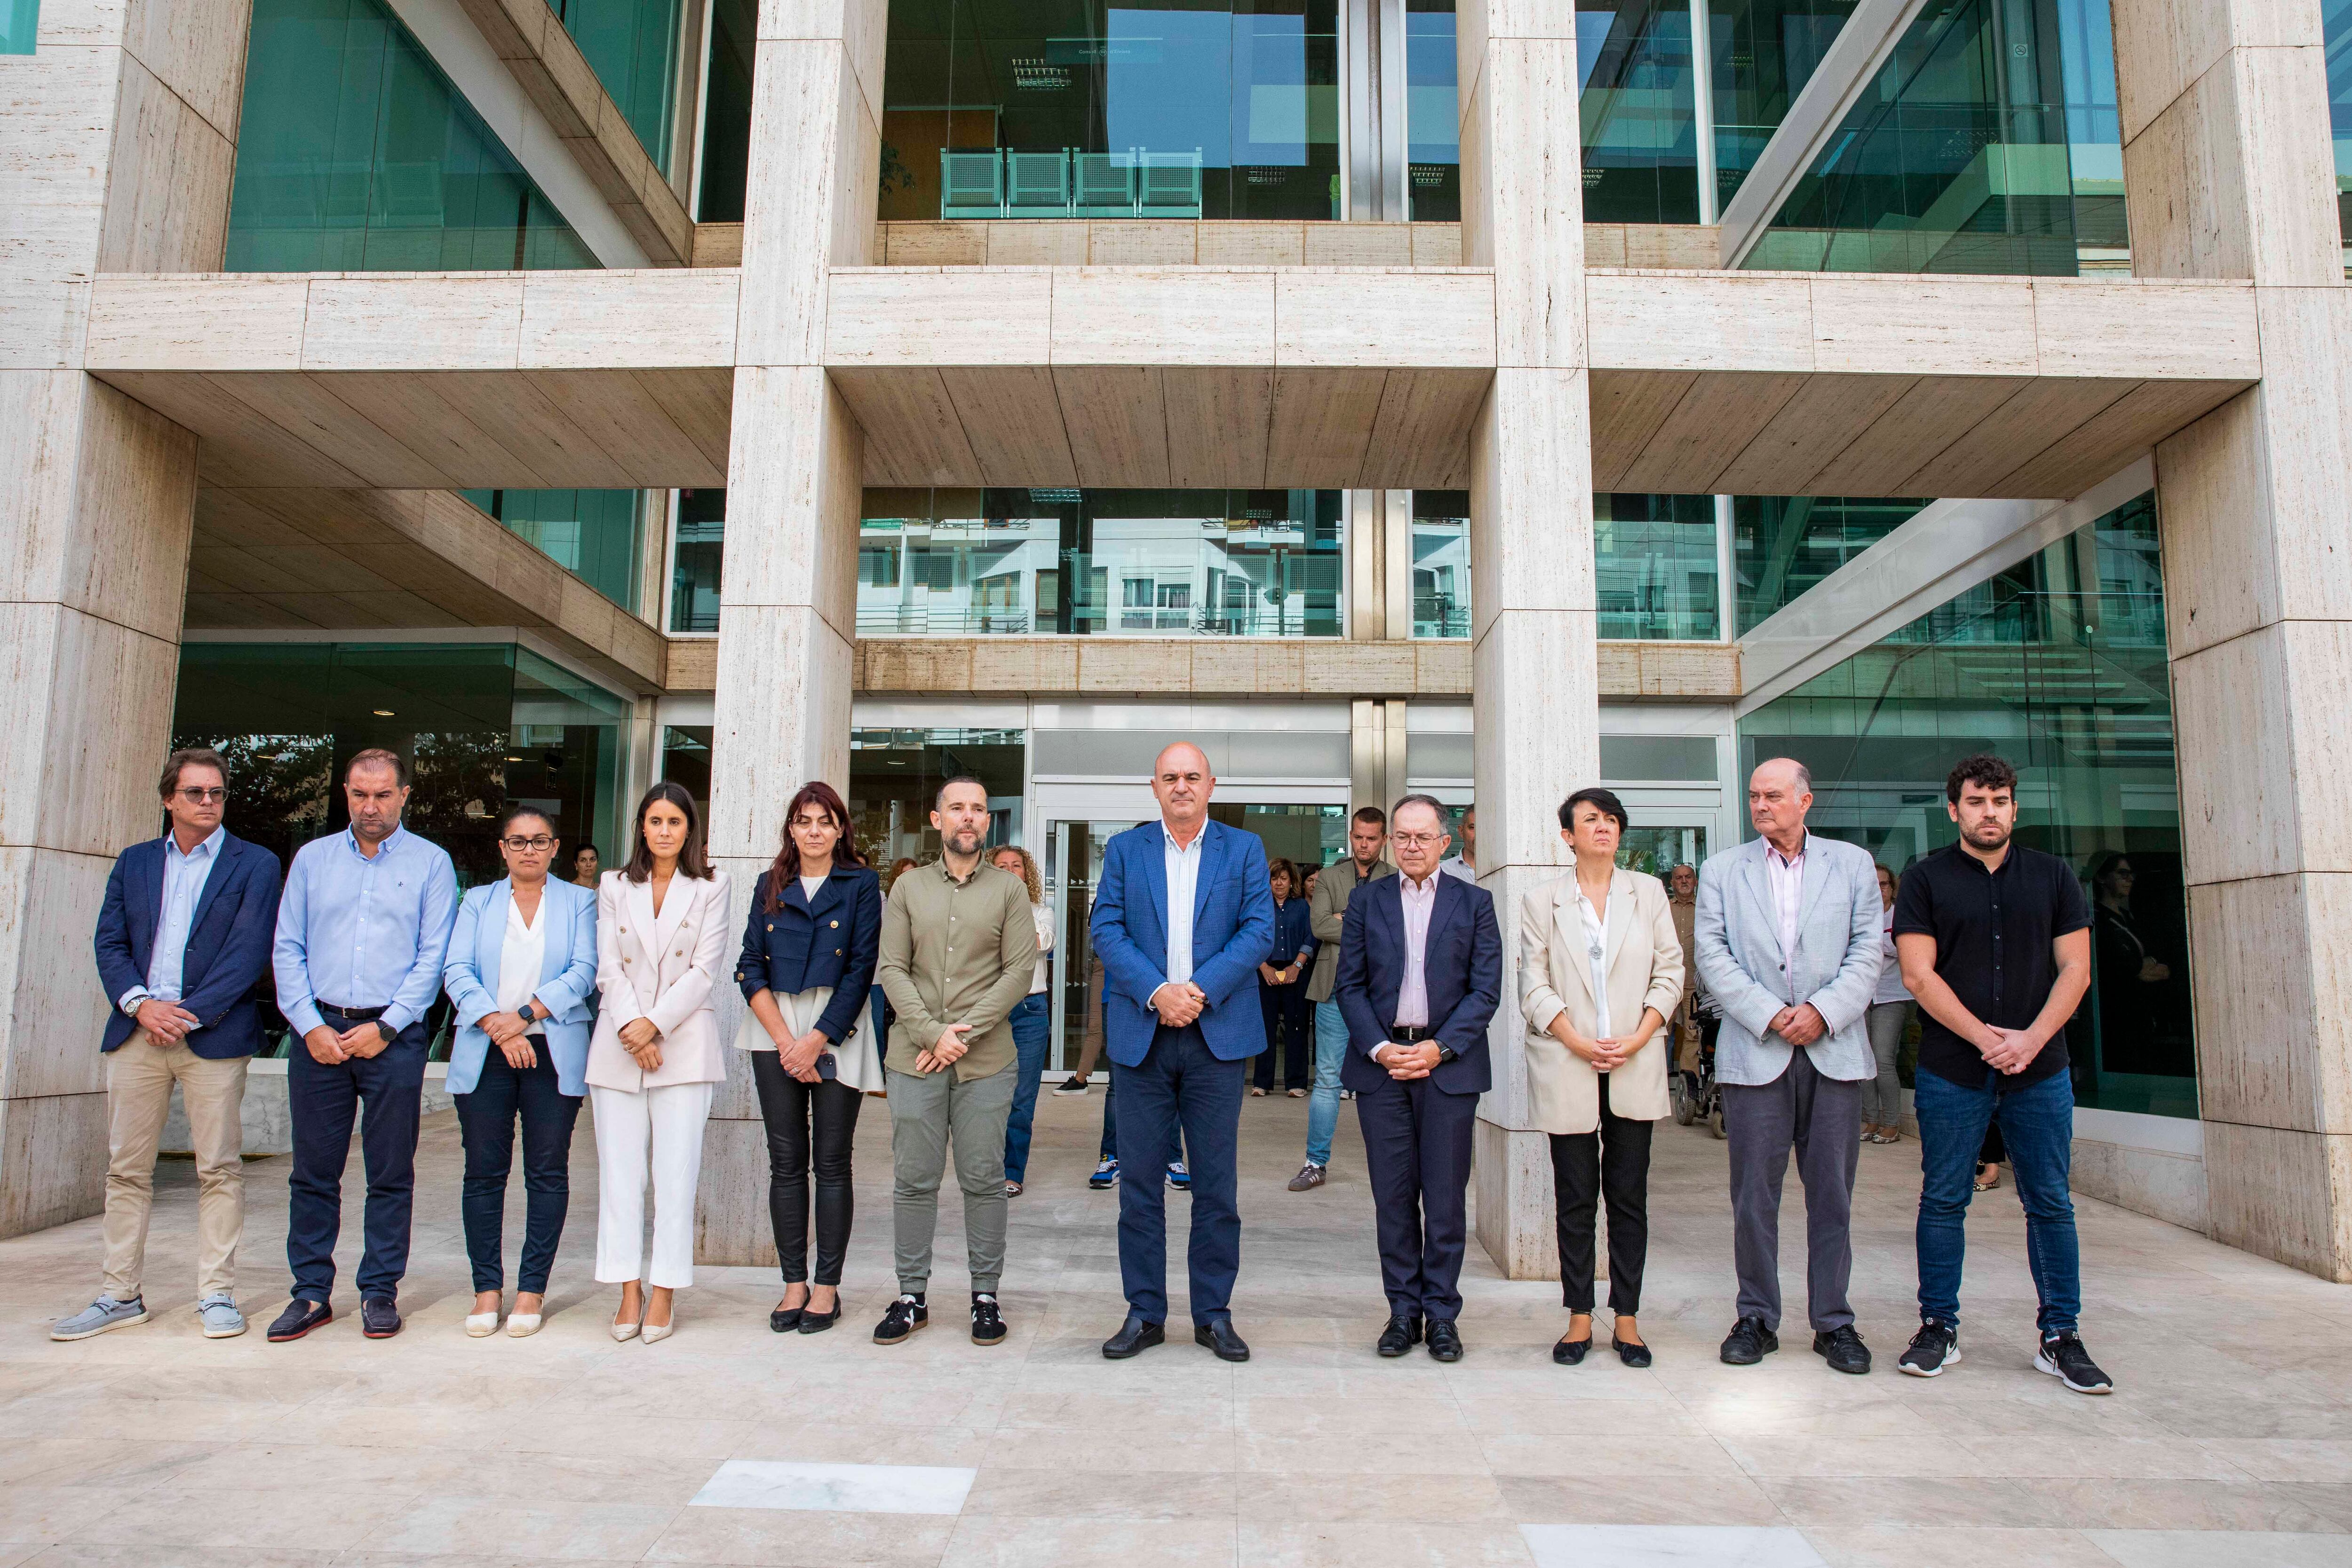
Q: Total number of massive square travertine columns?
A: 4